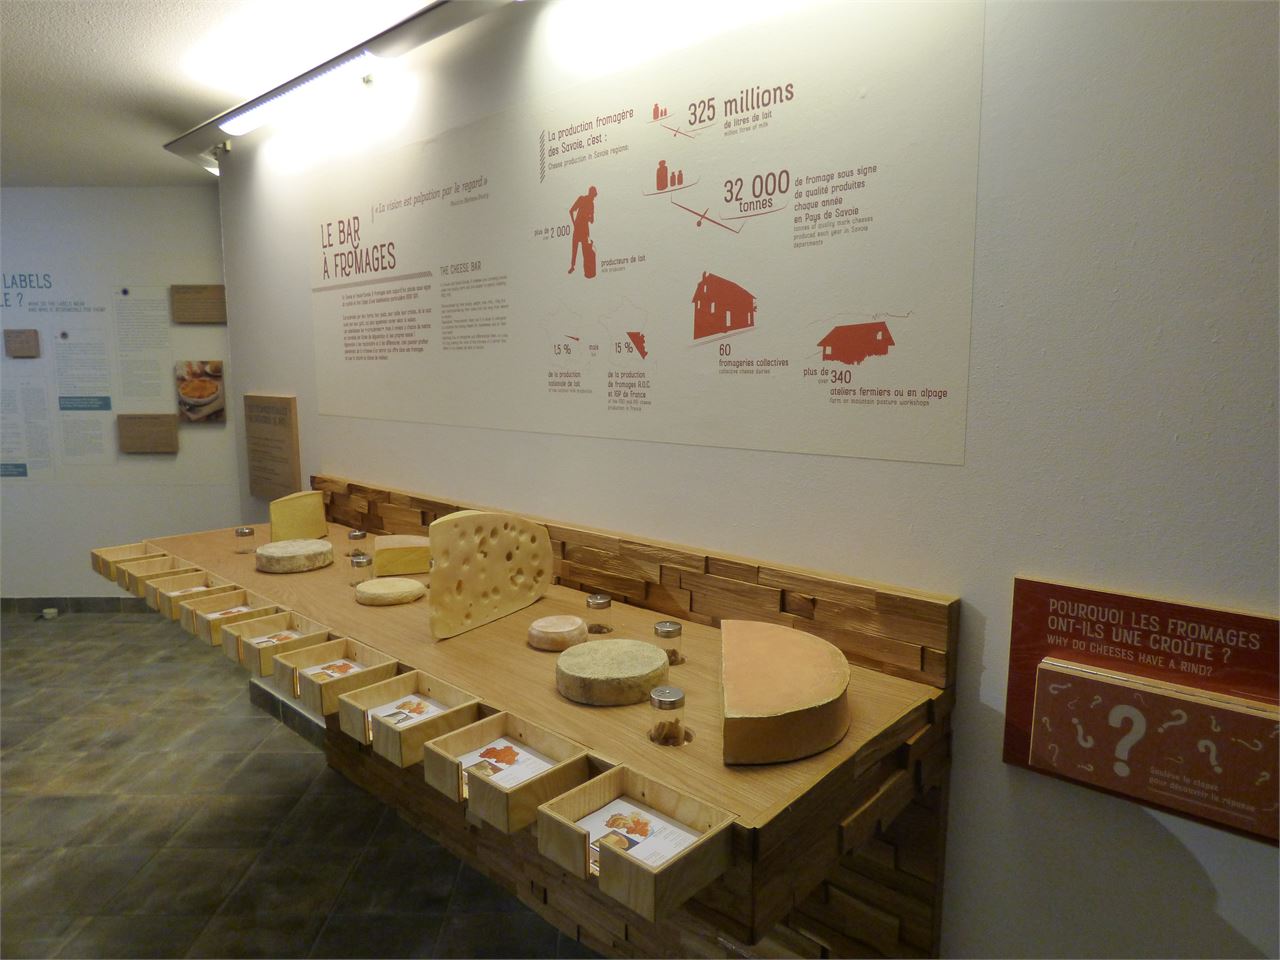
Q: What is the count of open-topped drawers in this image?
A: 9